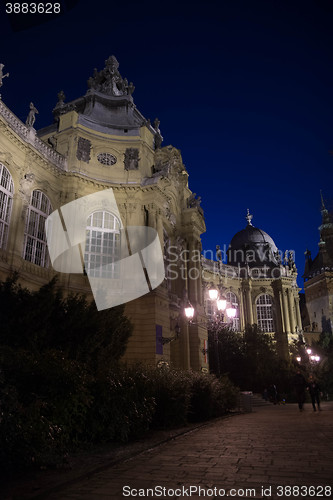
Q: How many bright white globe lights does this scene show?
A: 8